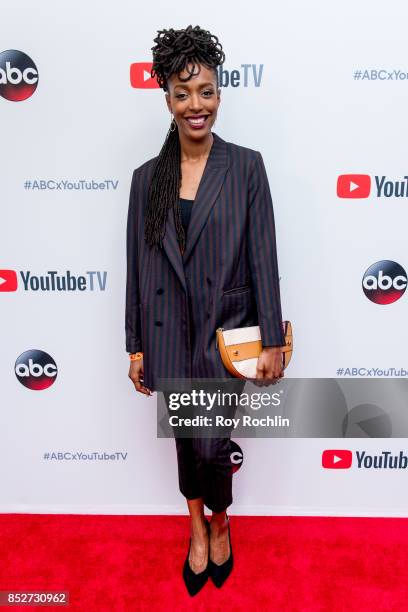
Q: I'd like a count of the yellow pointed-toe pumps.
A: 0